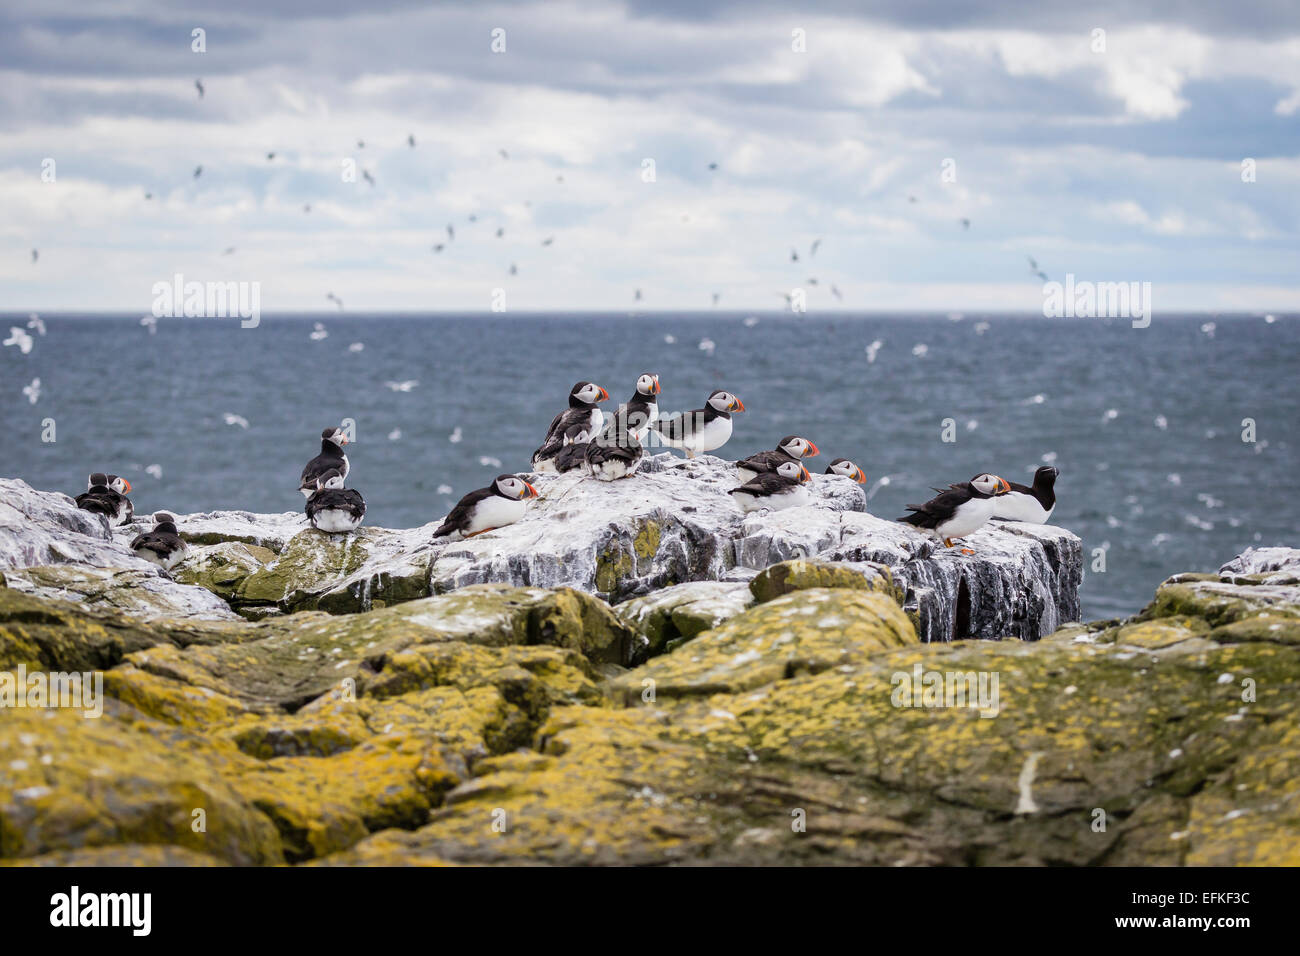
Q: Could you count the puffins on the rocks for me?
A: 15